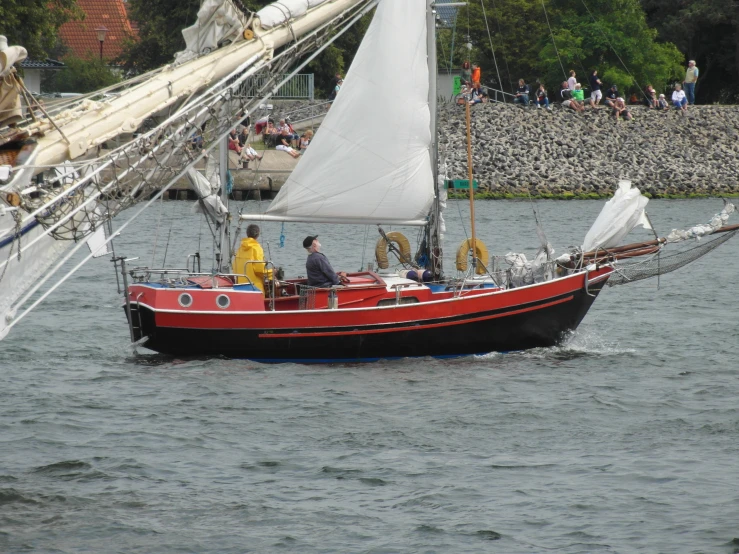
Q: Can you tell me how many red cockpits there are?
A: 1